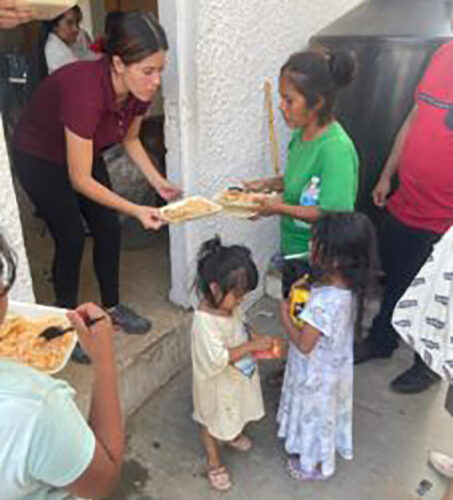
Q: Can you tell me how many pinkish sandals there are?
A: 2